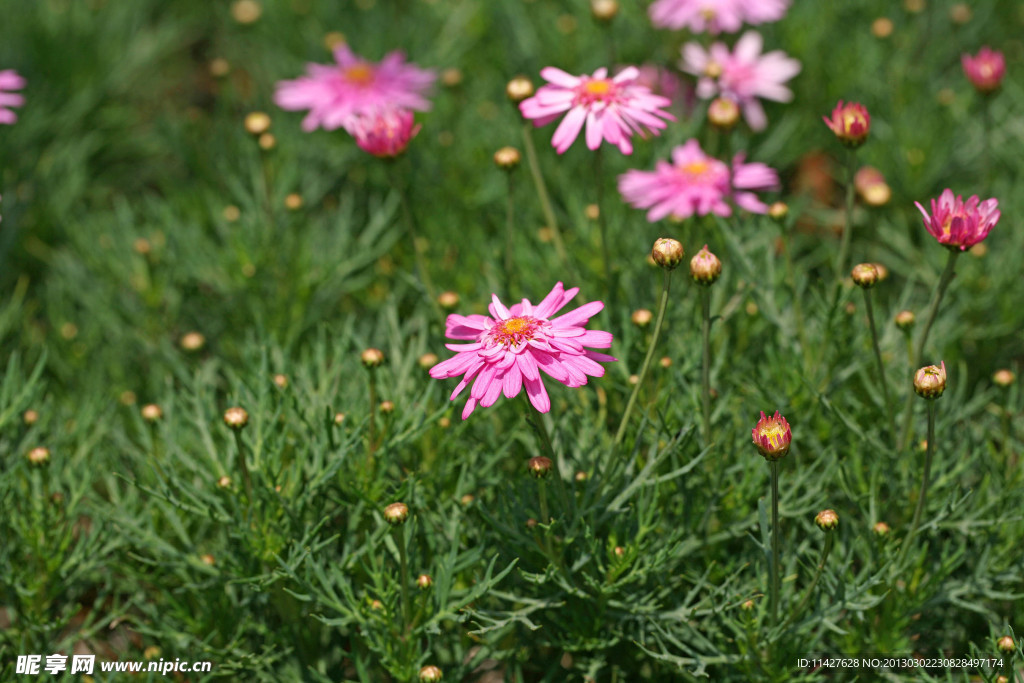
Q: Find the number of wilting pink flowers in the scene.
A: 0